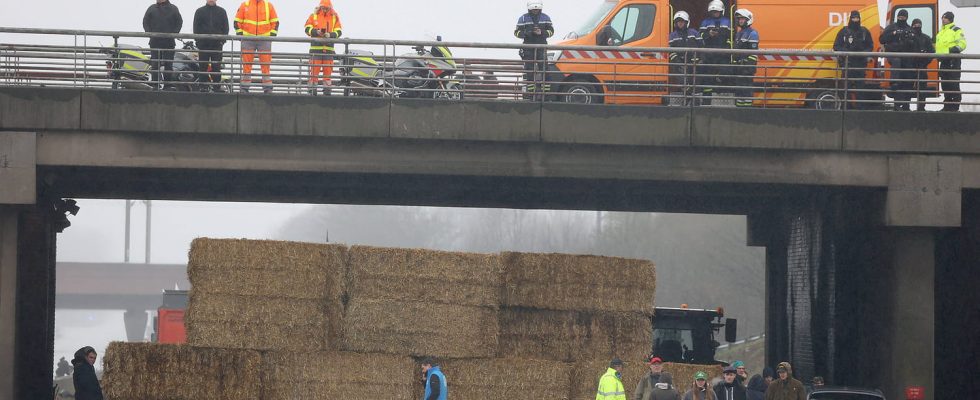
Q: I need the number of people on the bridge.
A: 12